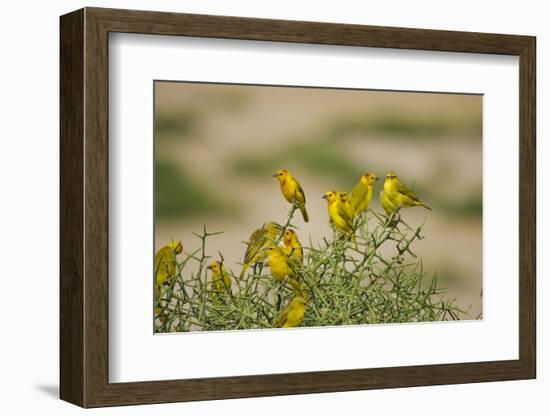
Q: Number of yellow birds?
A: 11